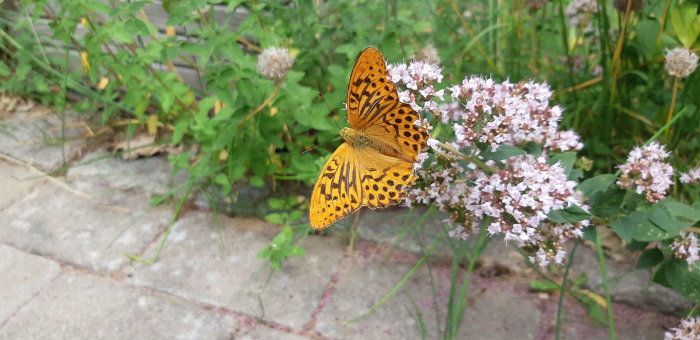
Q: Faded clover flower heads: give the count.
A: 2